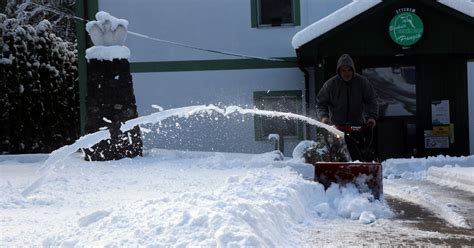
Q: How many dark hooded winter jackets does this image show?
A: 1